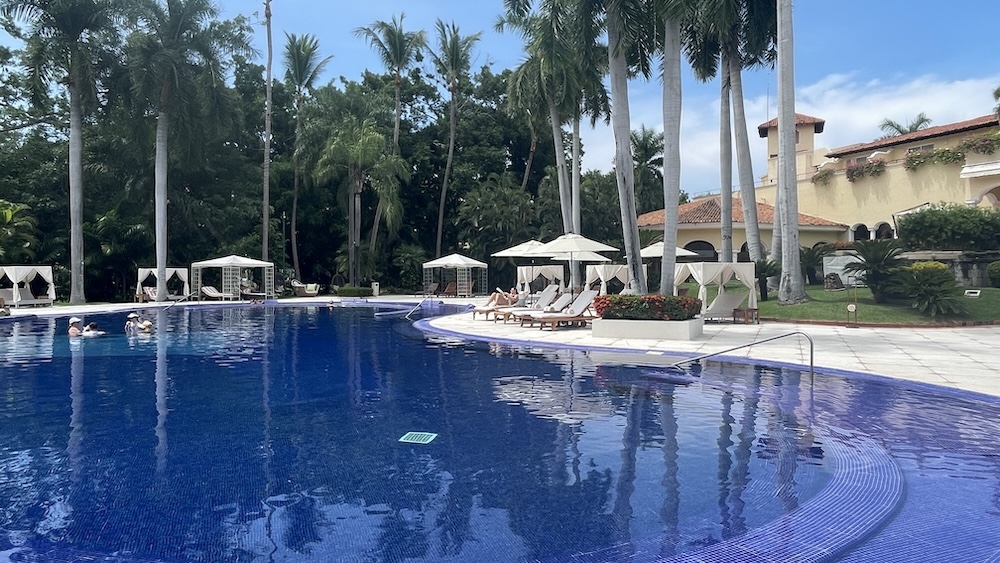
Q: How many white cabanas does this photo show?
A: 7